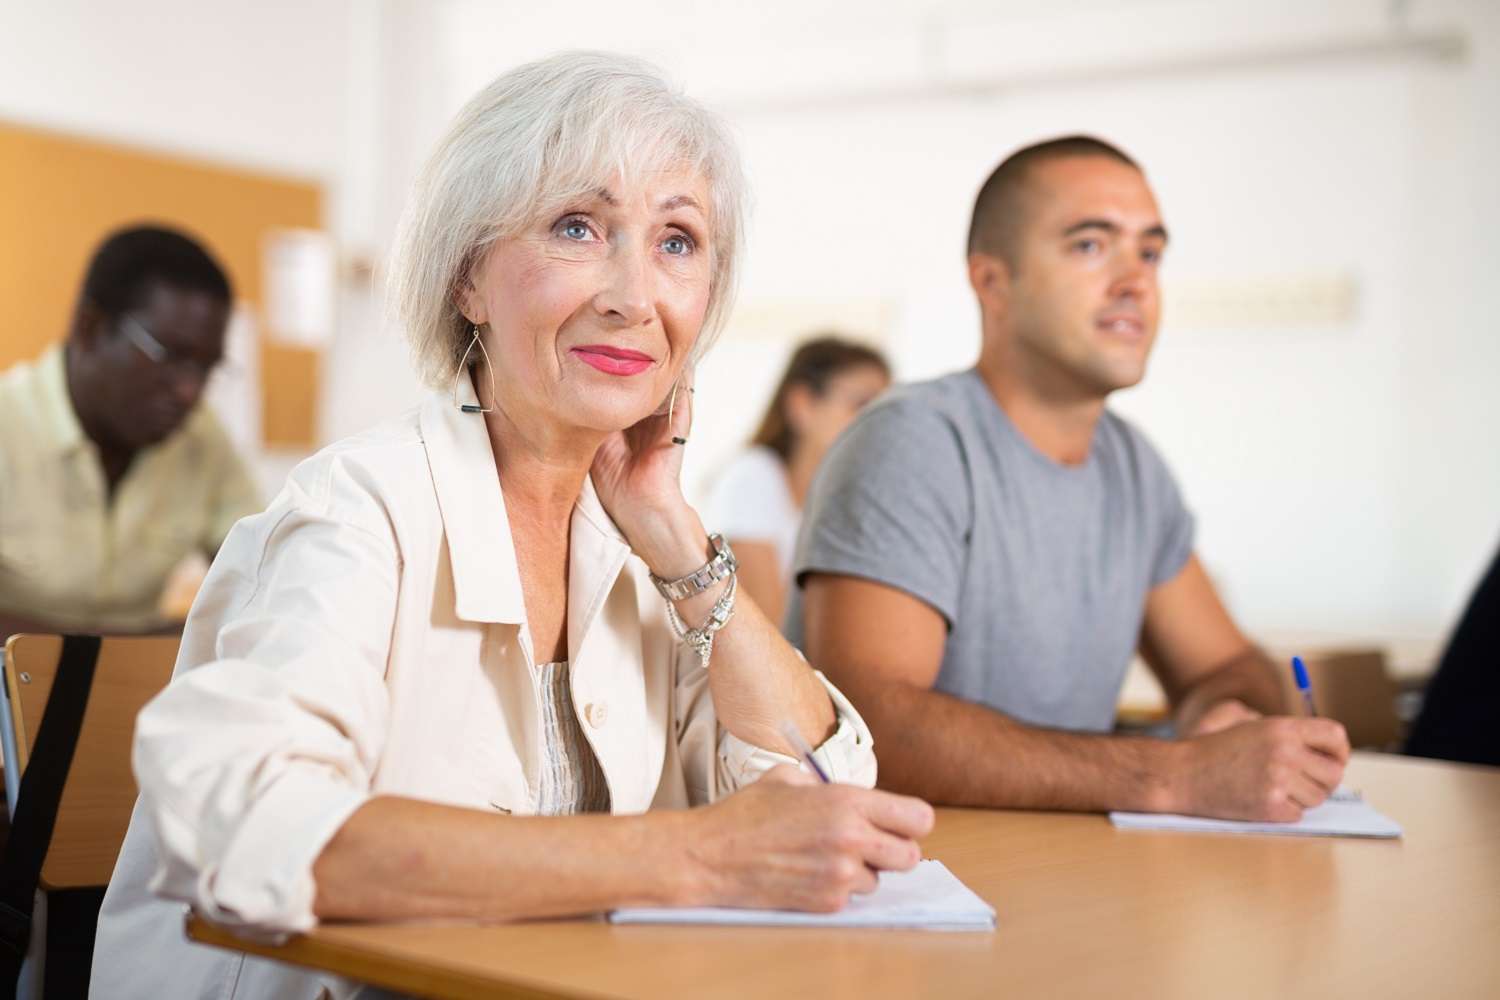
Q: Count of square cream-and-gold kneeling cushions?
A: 0